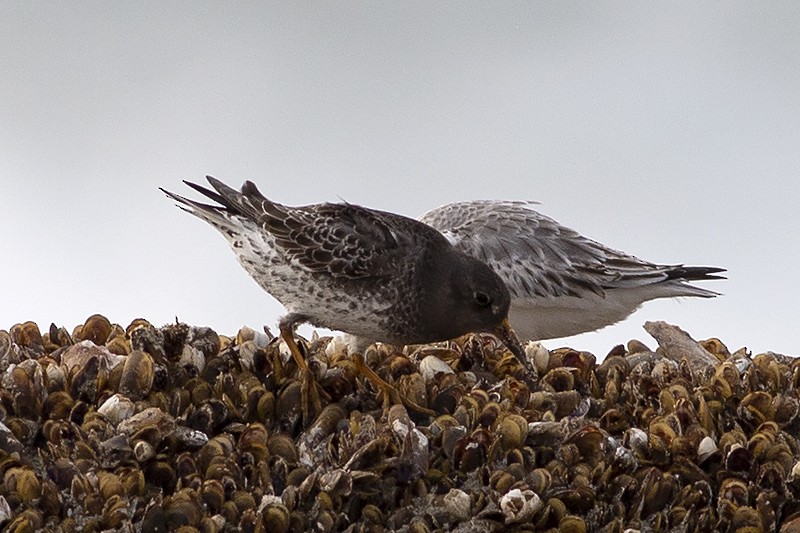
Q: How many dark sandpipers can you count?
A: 1